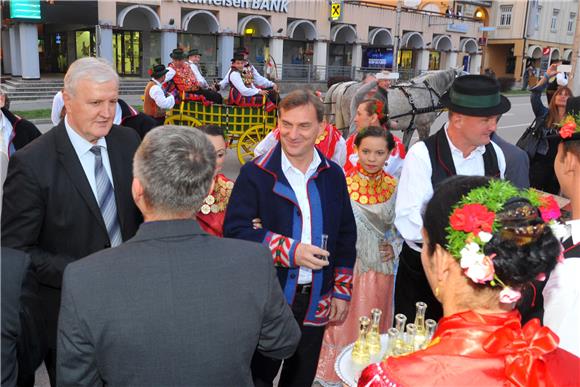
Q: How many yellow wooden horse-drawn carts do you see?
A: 1